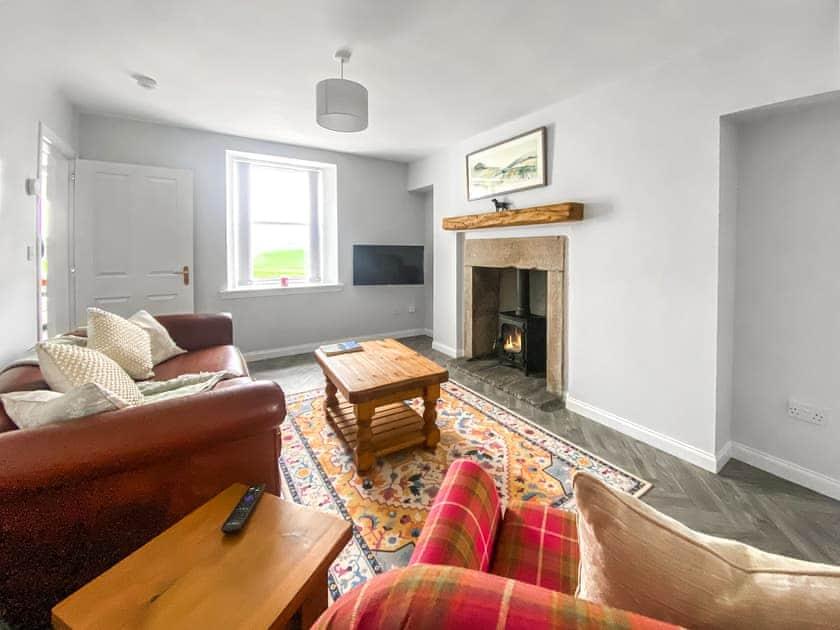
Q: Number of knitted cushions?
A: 2